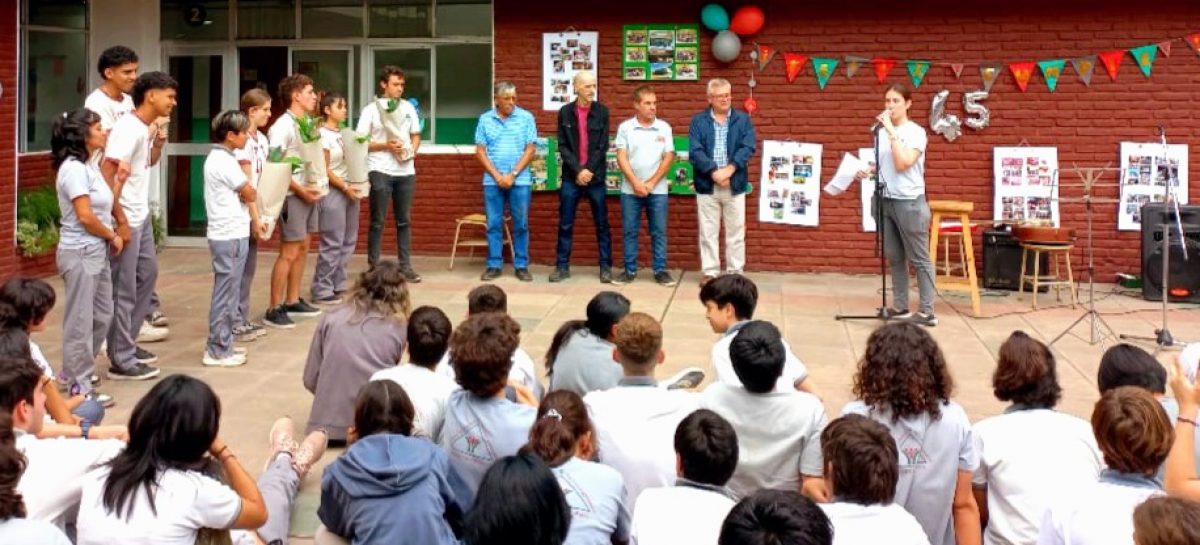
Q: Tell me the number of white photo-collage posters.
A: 5